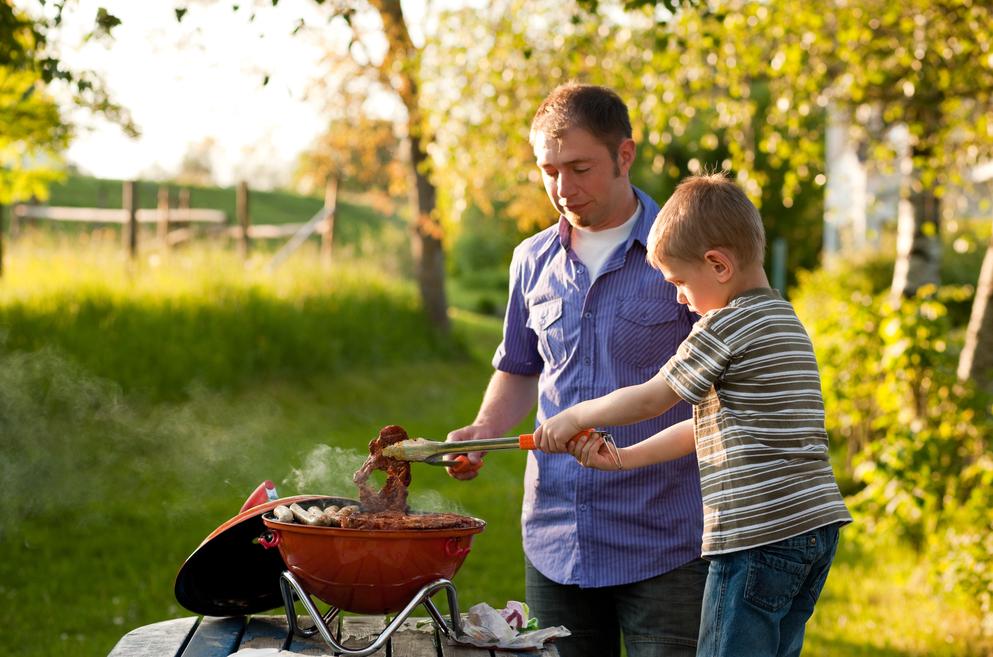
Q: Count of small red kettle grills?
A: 1